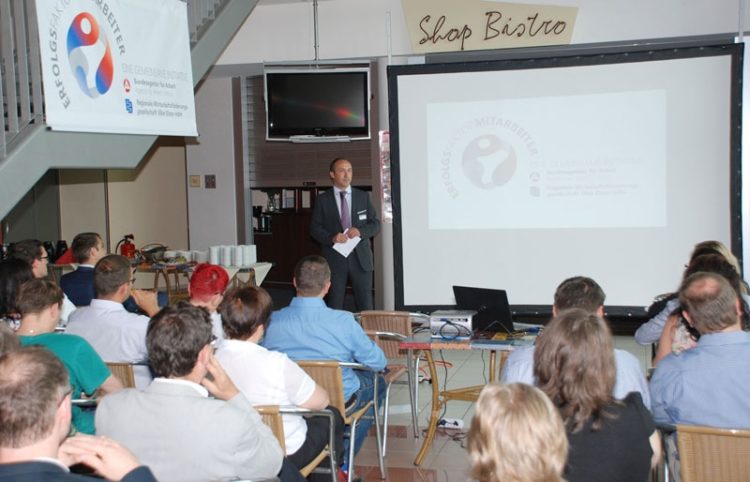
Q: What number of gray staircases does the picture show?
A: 1